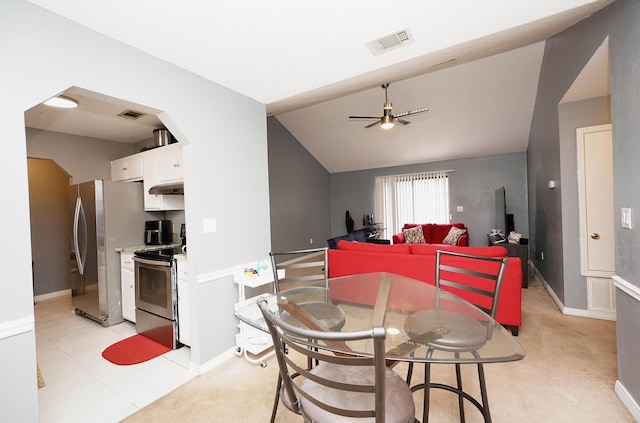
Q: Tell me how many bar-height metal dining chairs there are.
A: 3